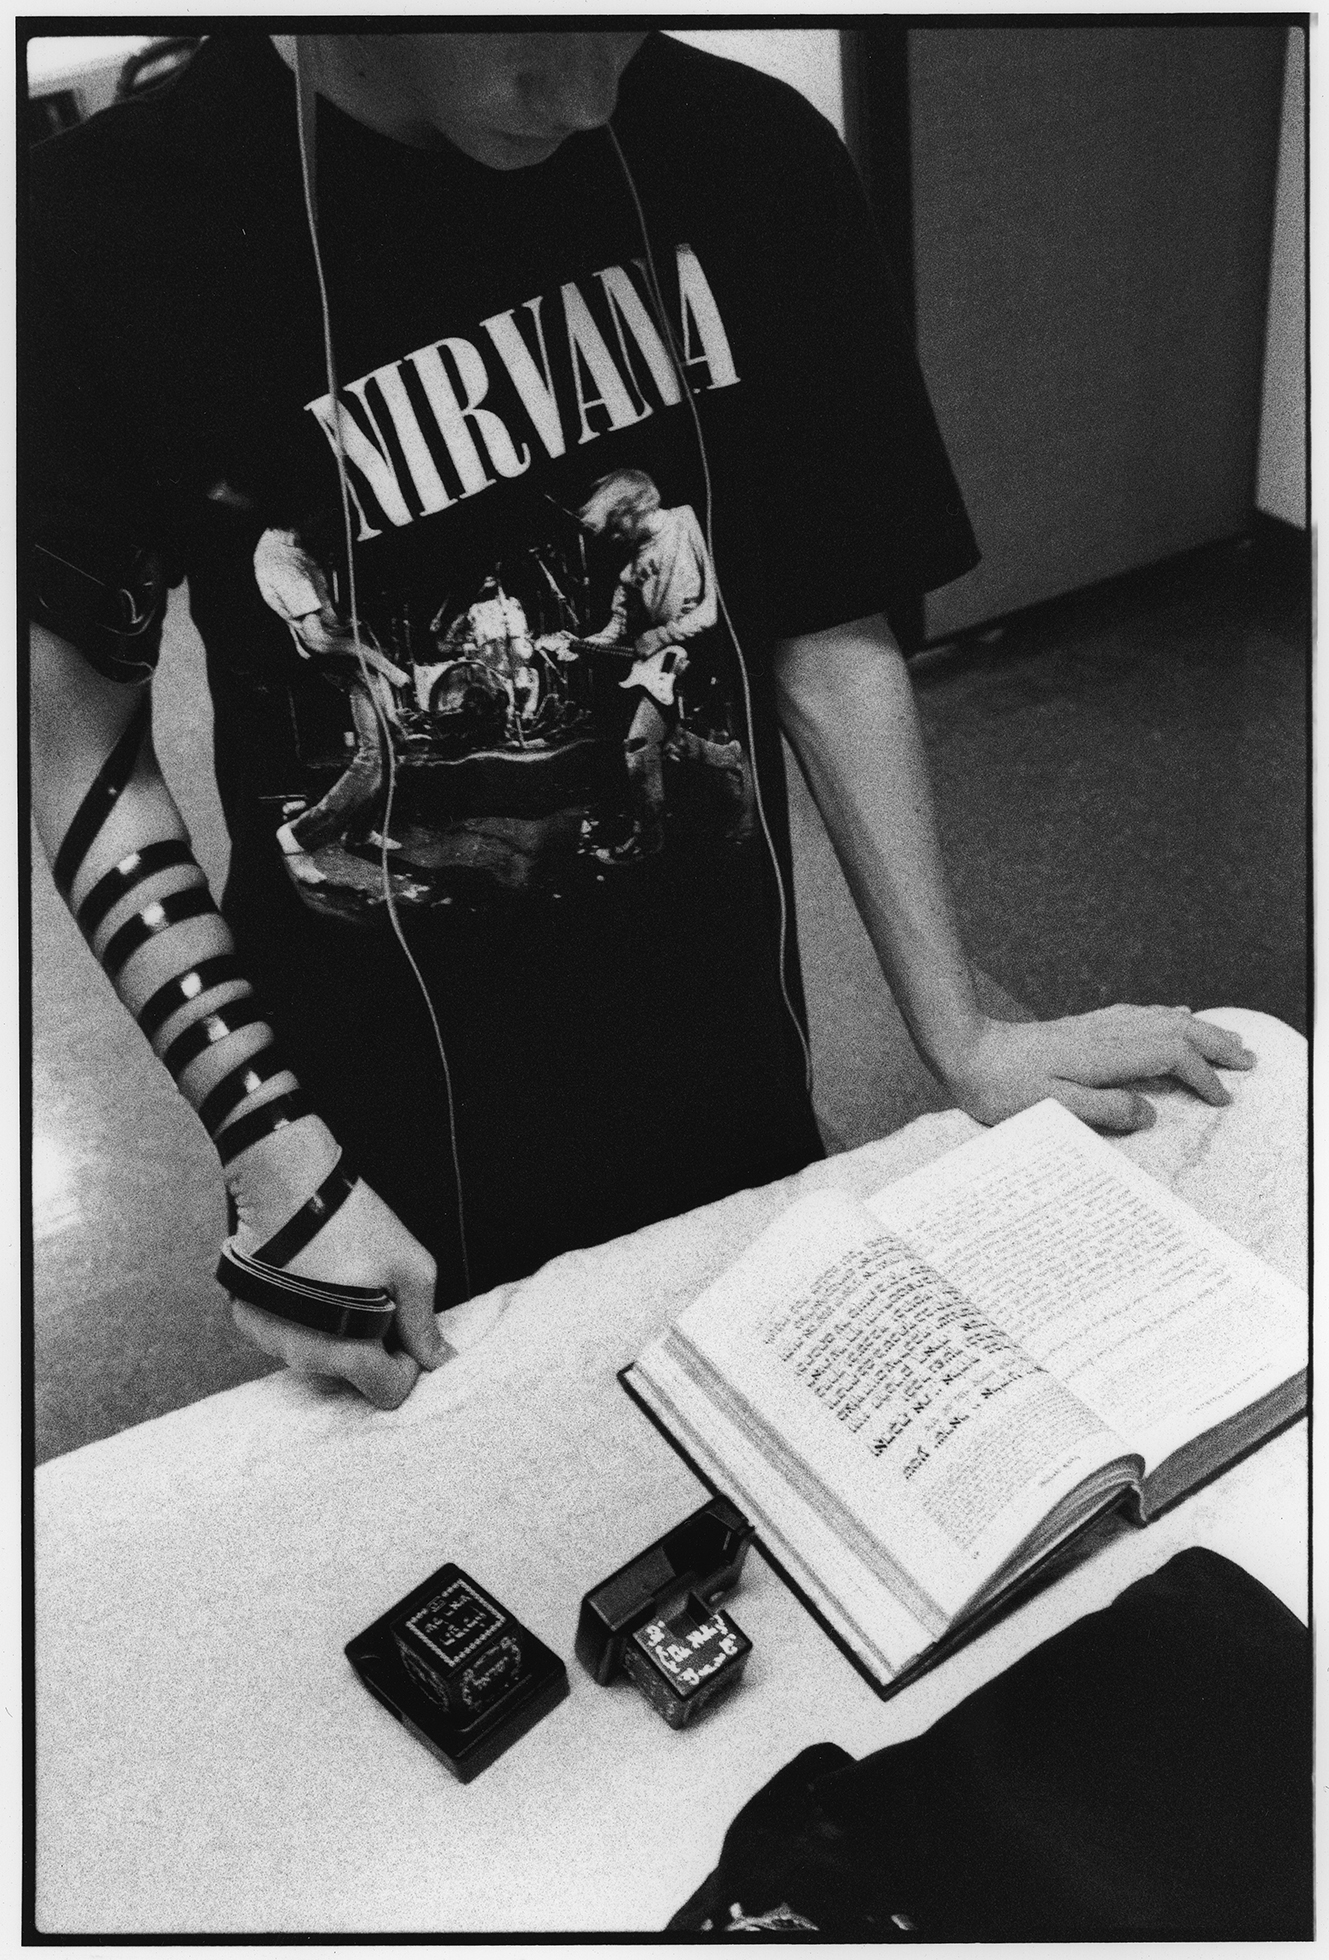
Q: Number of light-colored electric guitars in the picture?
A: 1